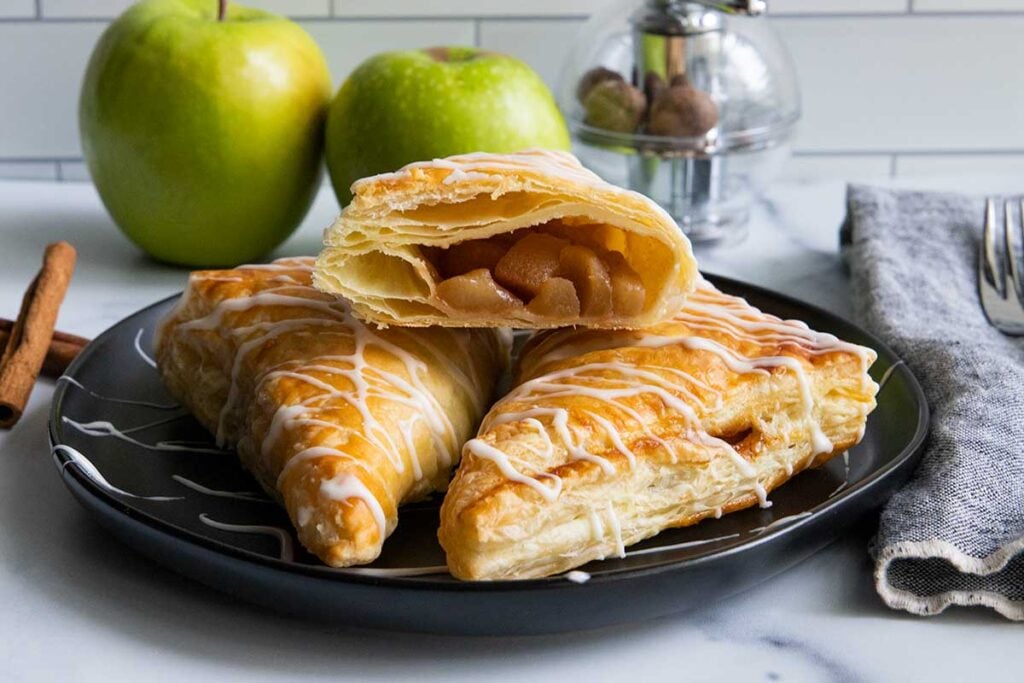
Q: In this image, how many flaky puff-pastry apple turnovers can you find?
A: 3